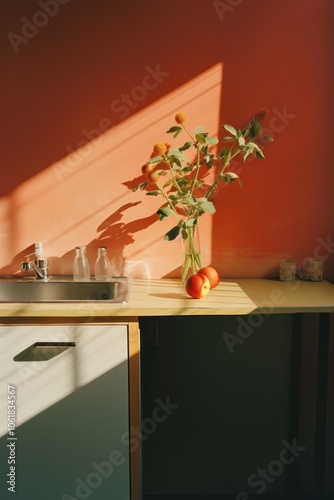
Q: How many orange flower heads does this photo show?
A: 4